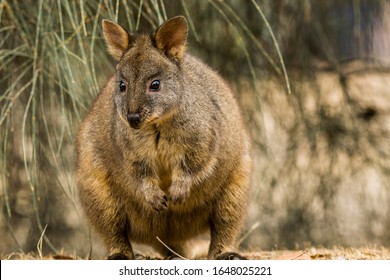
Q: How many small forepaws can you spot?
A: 2